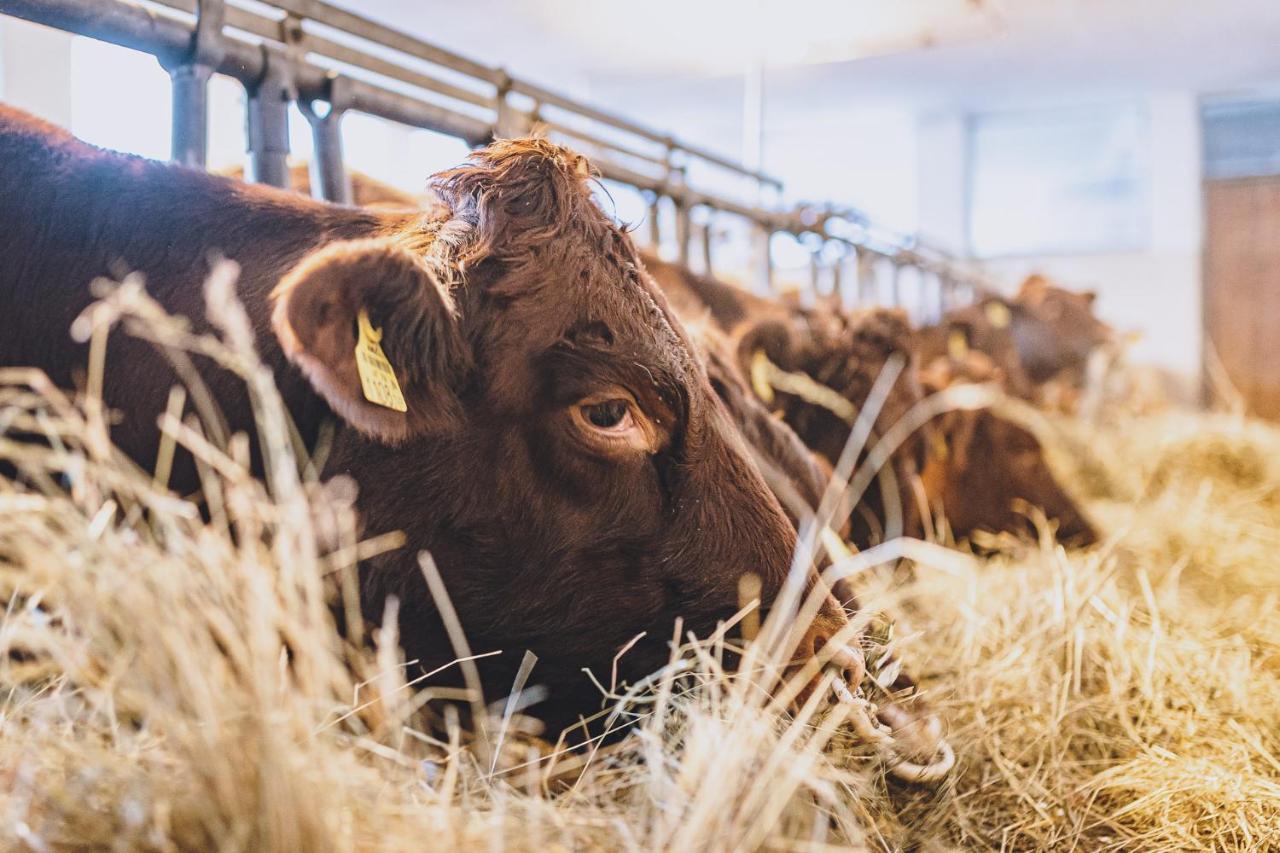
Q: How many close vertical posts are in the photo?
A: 3